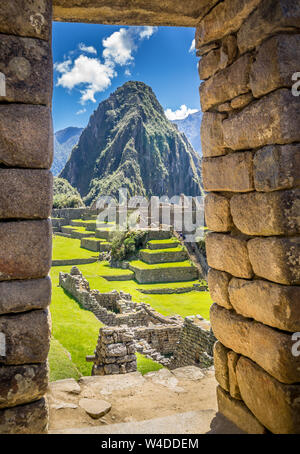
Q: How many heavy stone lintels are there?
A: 1